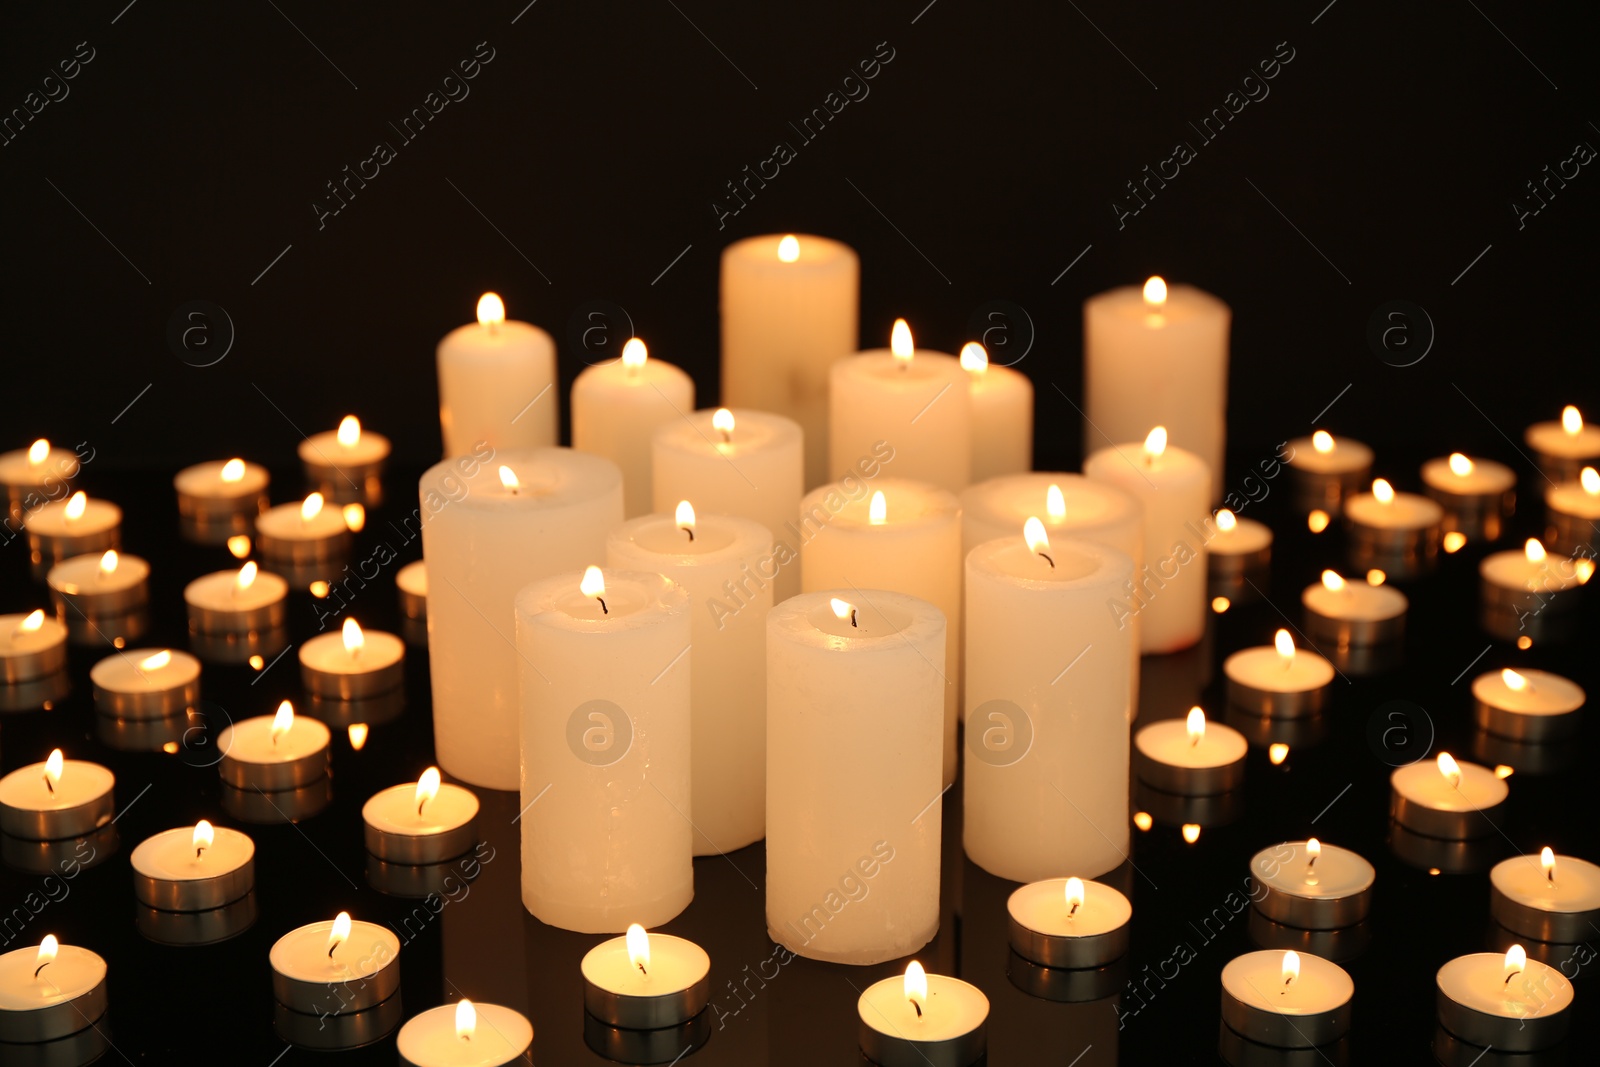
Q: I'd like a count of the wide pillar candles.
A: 15